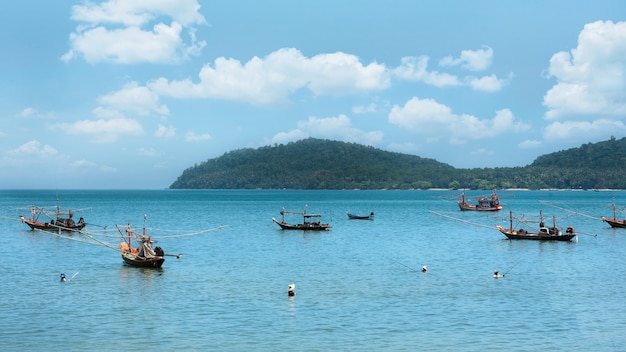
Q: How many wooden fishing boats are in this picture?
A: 7